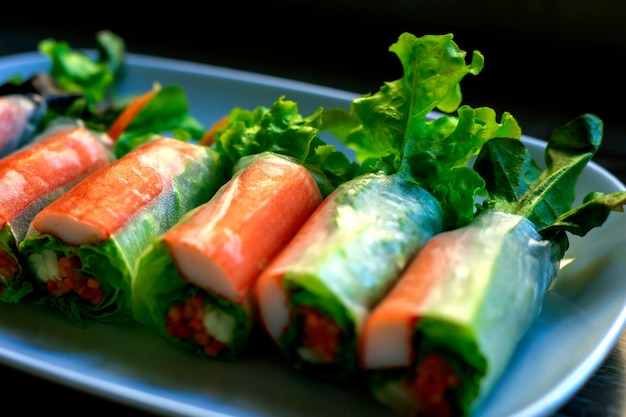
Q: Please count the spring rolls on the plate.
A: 6